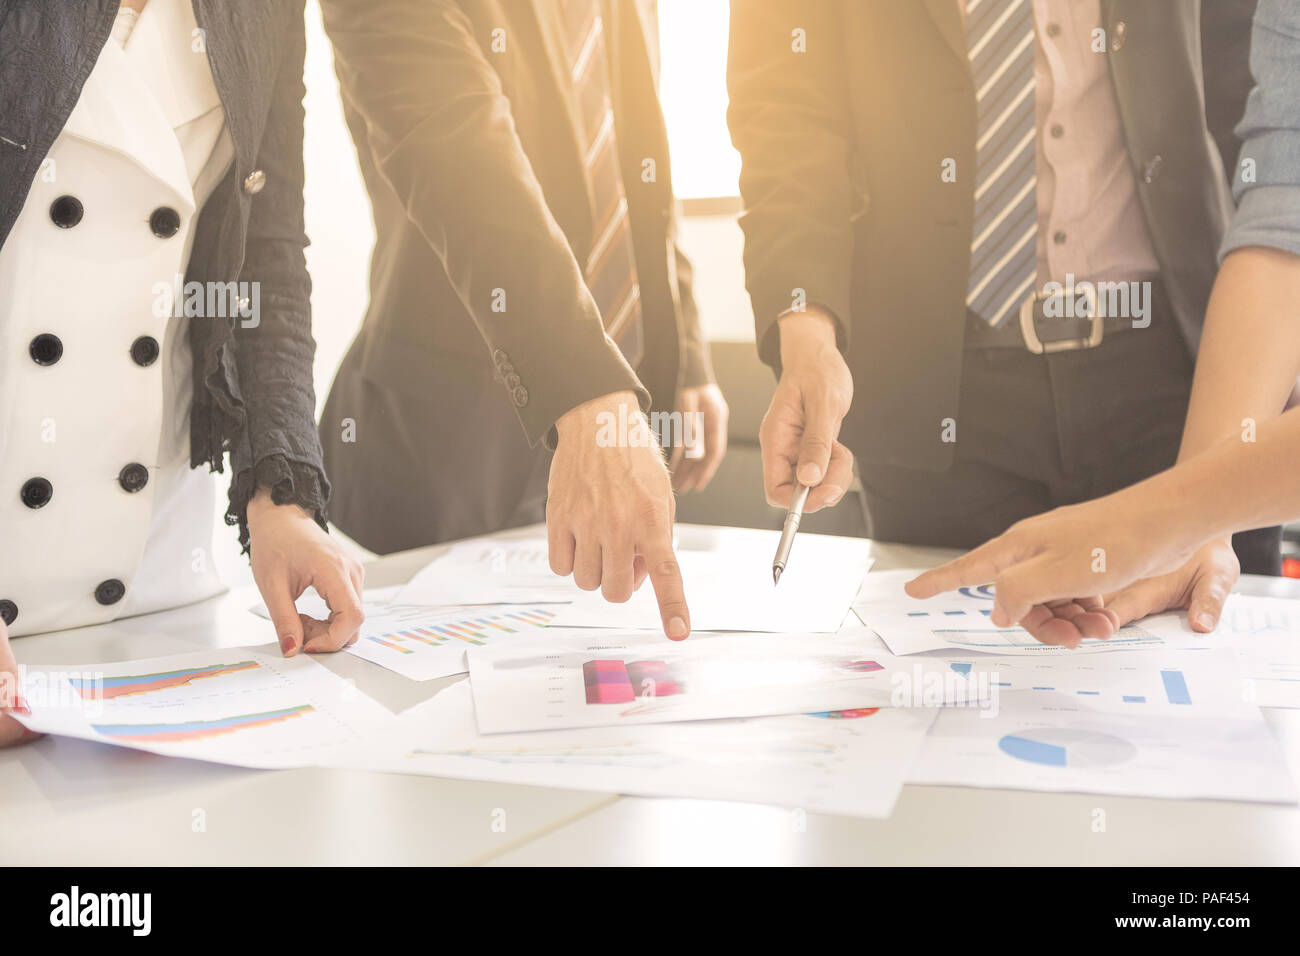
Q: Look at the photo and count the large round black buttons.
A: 8